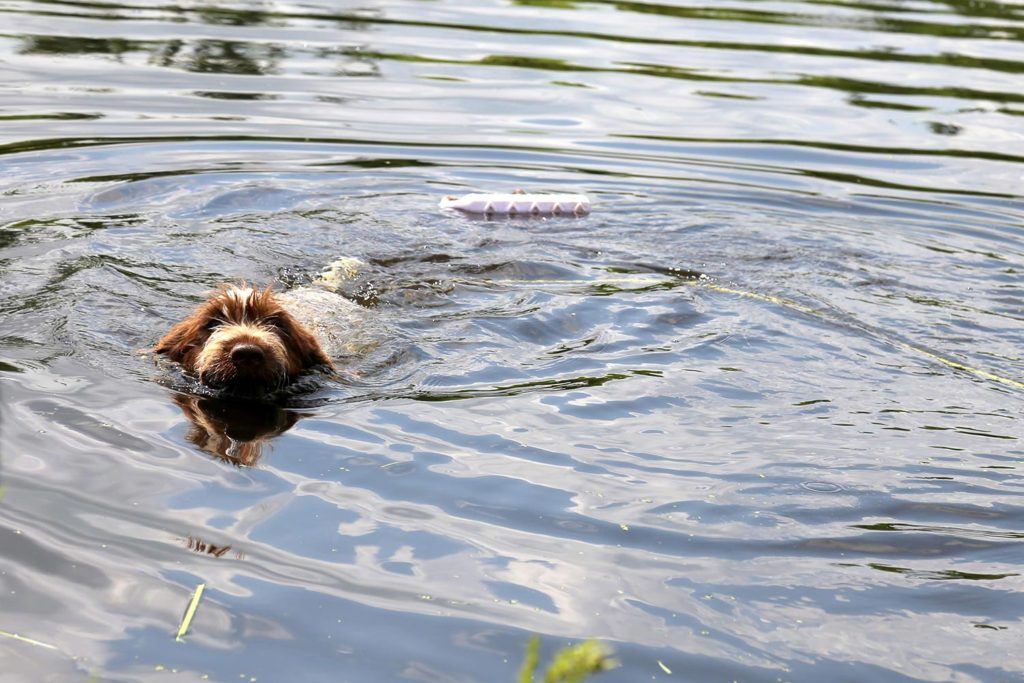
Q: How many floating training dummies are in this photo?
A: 1